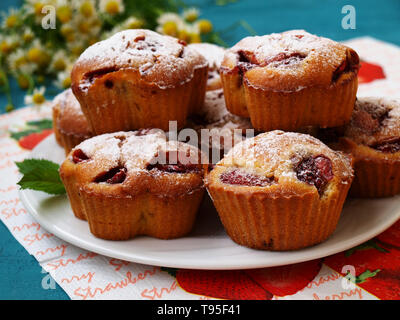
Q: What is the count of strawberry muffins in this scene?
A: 8